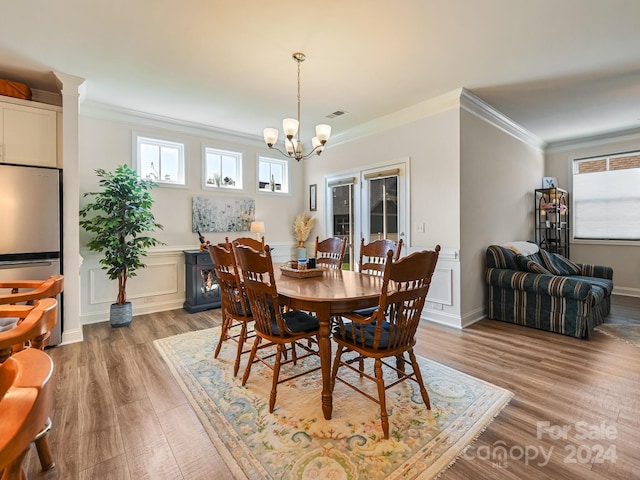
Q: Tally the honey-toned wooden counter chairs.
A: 3